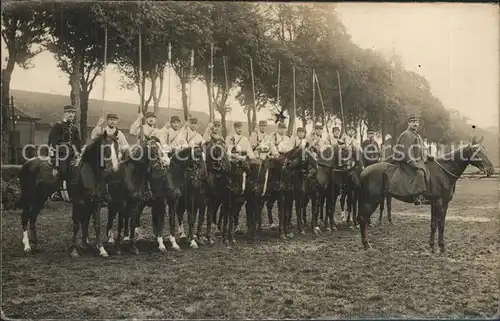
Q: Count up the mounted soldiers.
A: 15